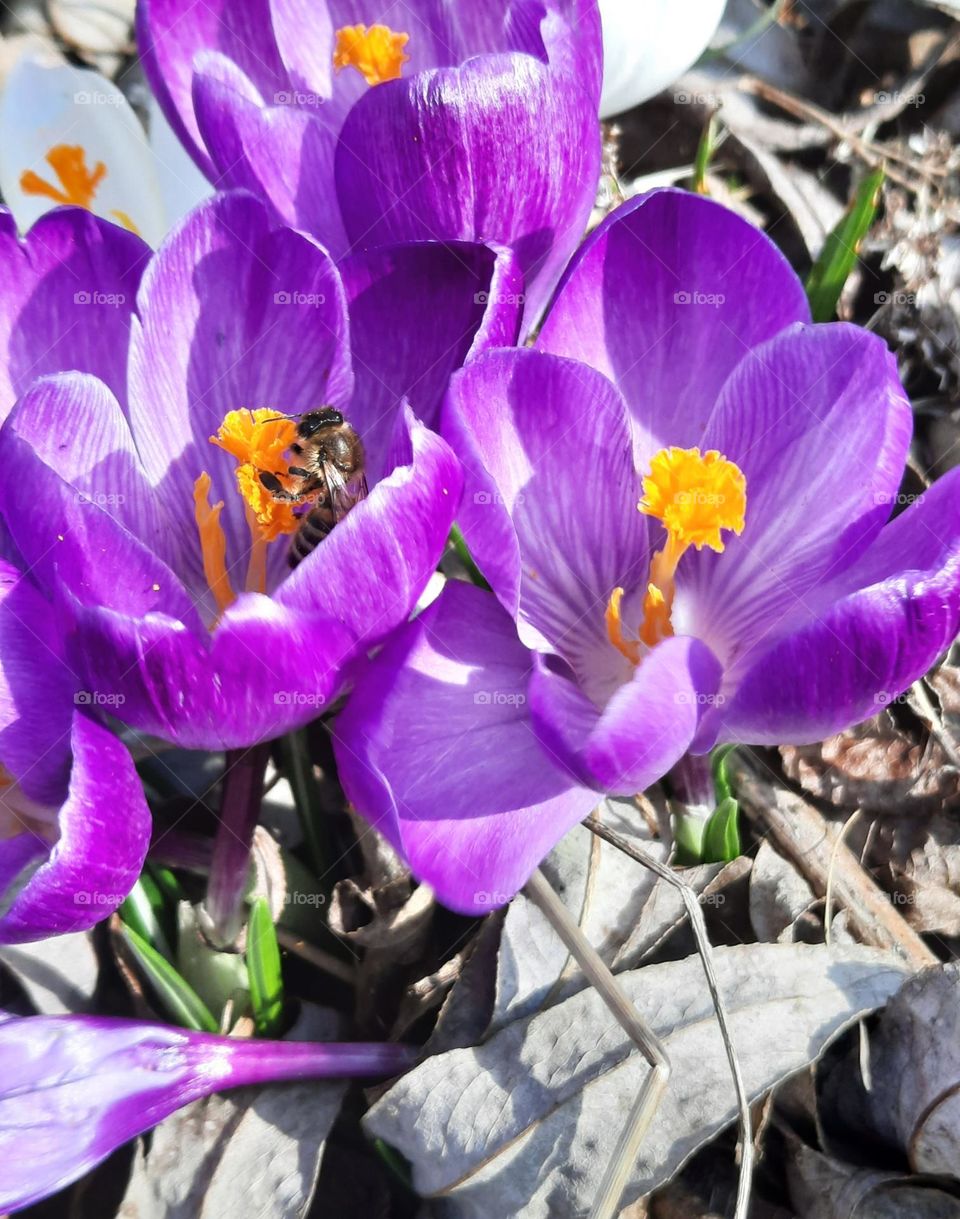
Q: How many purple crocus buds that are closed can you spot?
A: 1